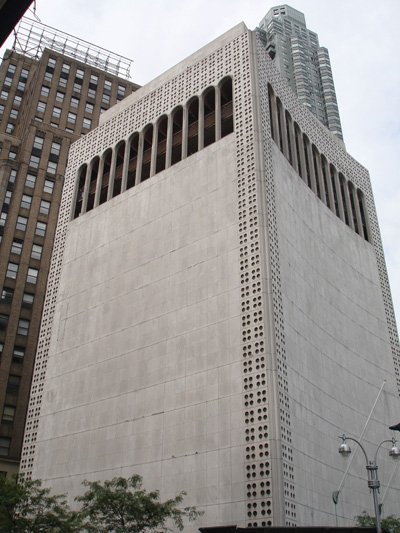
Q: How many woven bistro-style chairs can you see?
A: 0